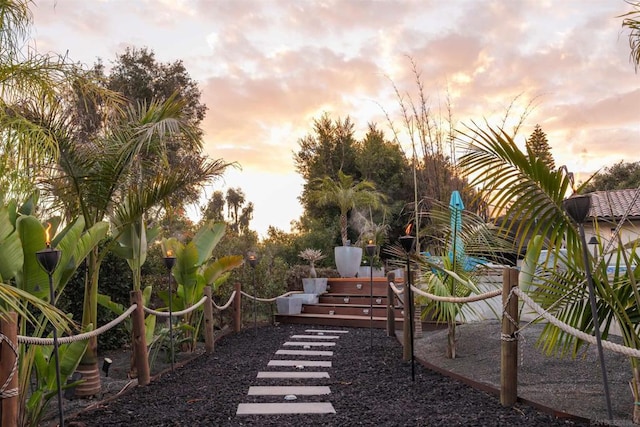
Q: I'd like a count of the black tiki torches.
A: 6